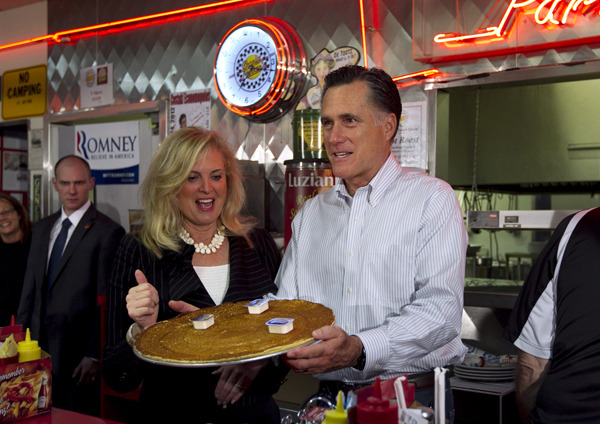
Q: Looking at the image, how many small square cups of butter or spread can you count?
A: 3